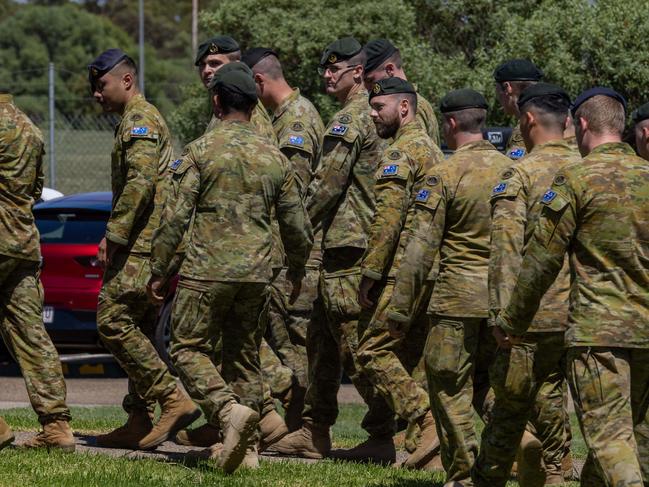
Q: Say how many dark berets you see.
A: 12